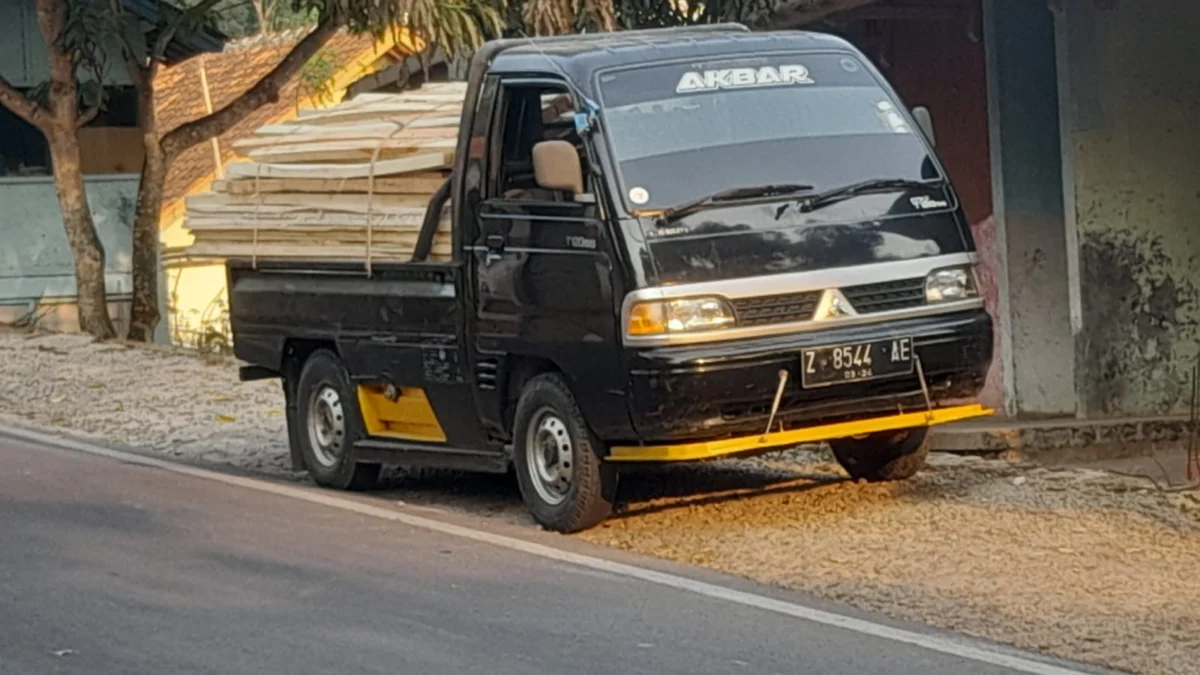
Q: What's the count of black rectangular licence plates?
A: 1